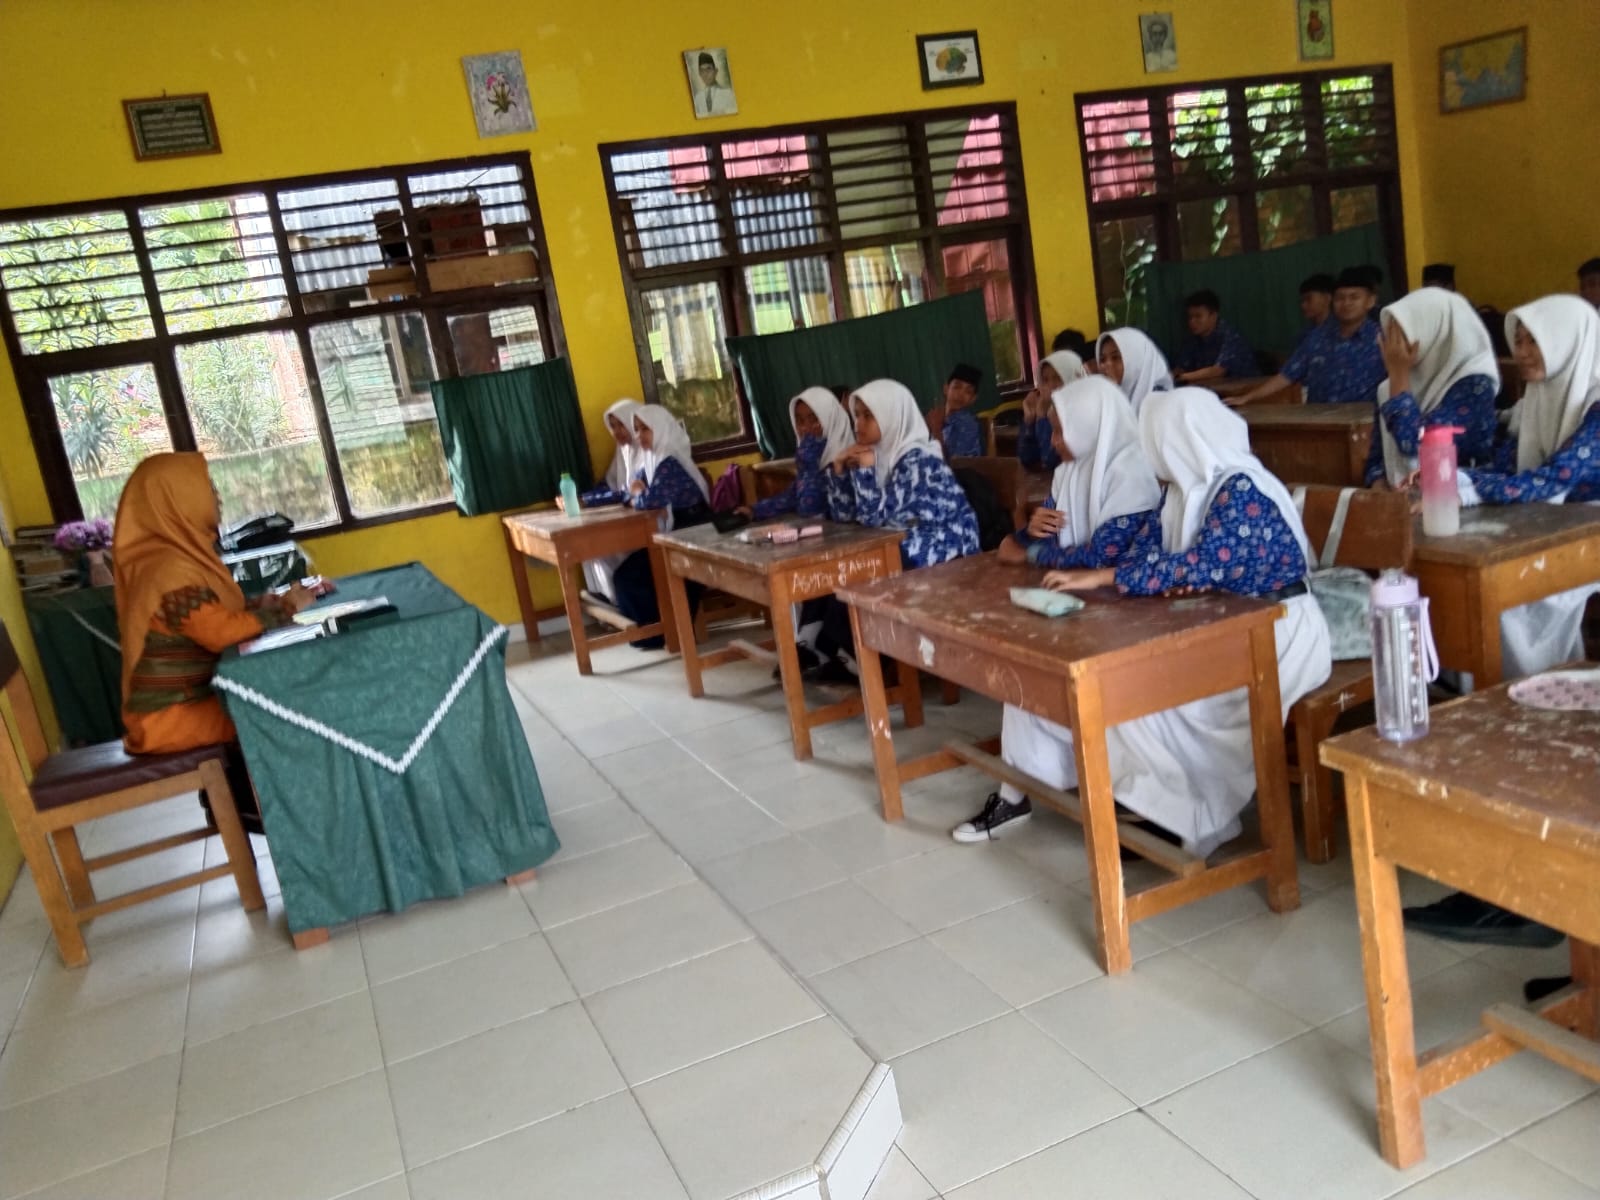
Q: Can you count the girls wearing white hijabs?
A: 10